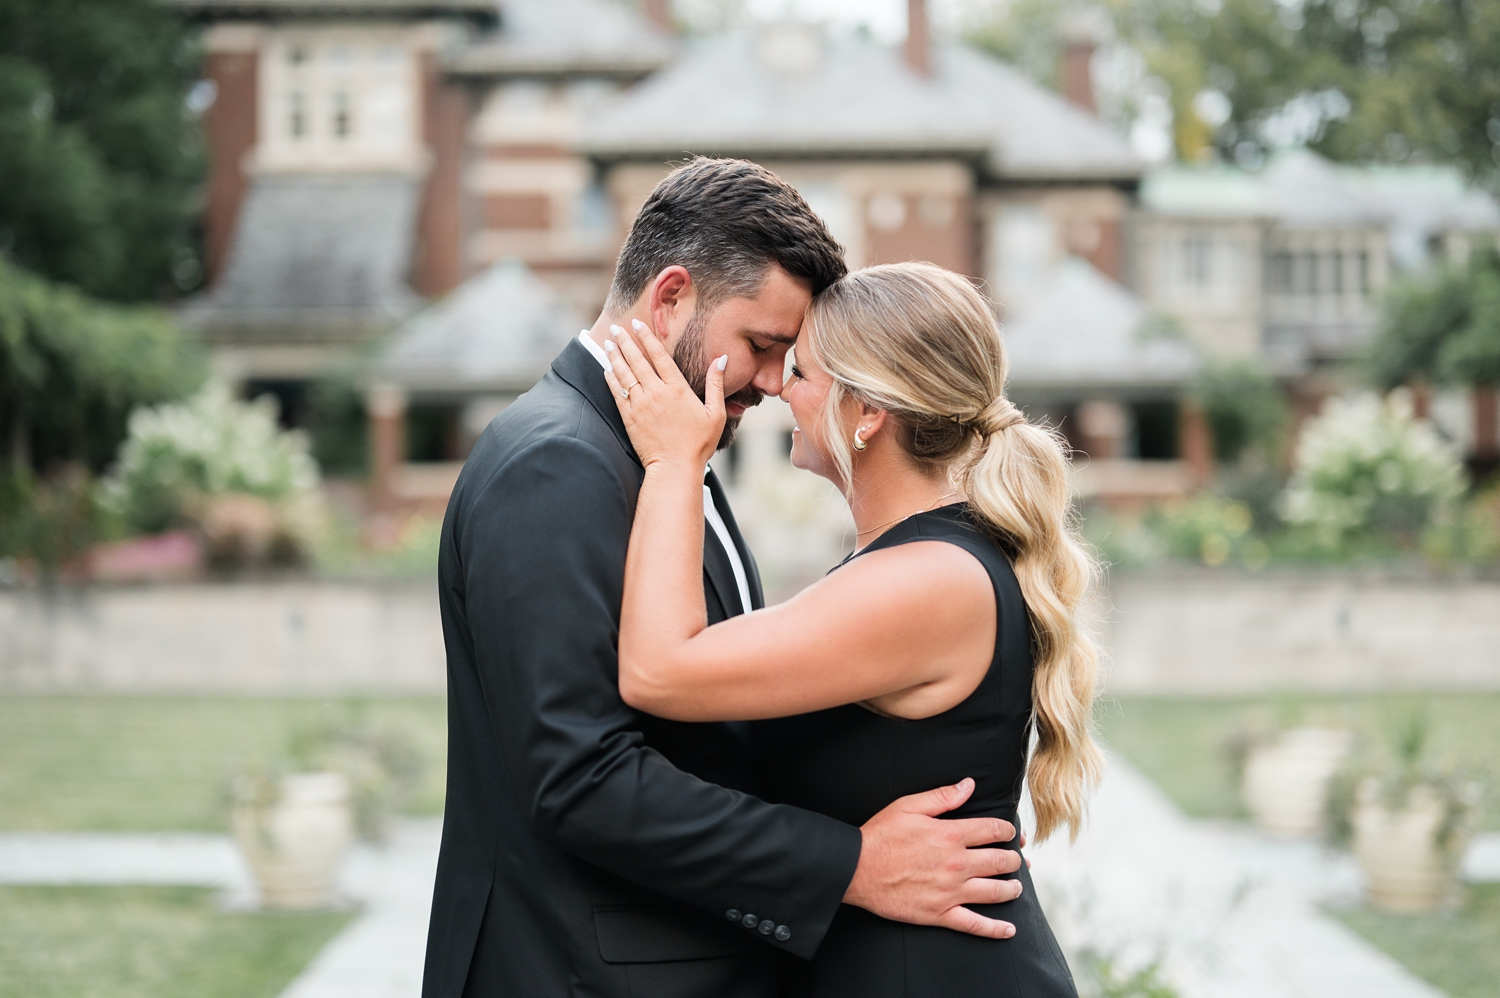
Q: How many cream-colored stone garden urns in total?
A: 3